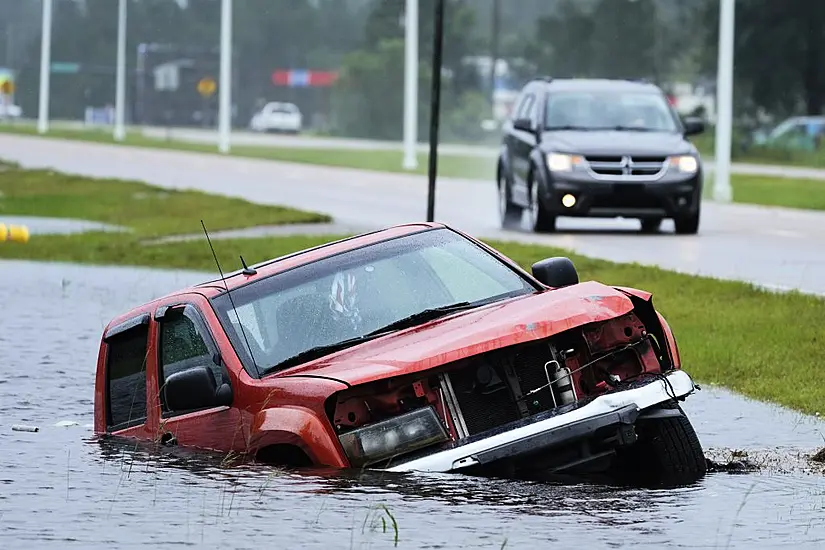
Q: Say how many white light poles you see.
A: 5